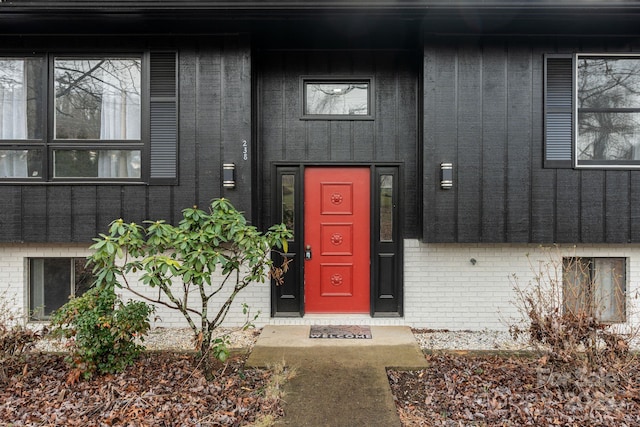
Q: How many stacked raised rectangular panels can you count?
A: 3